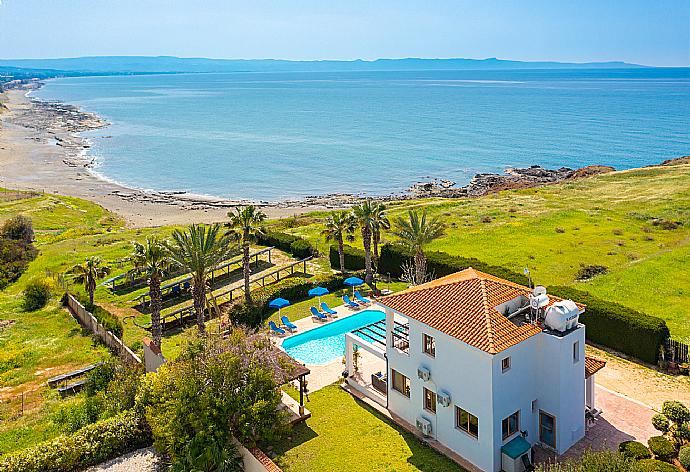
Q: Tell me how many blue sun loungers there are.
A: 6